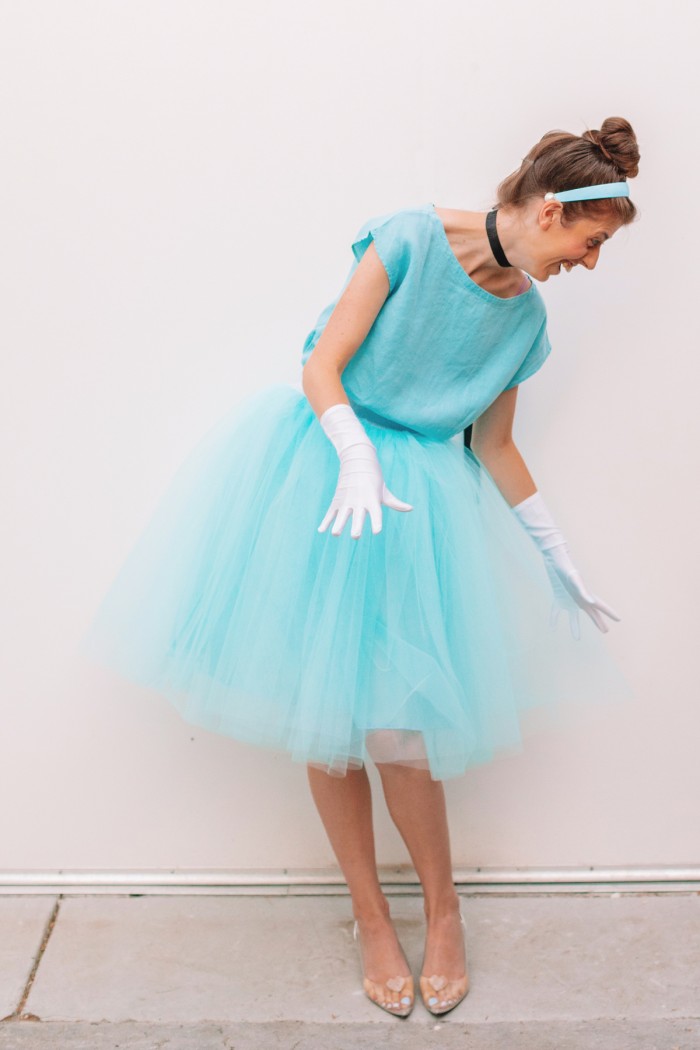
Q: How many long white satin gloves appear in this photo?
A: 2